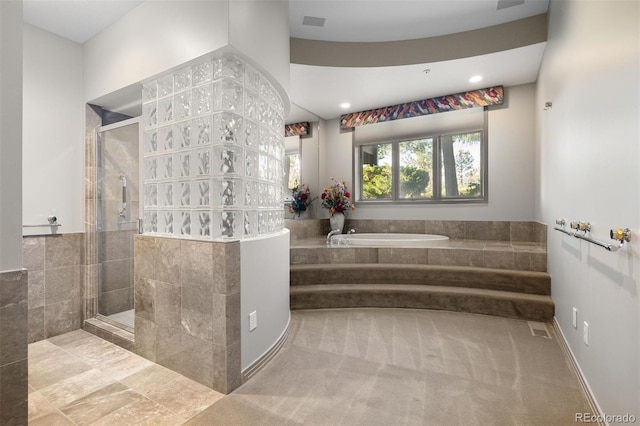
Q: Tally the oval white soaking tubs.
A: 1